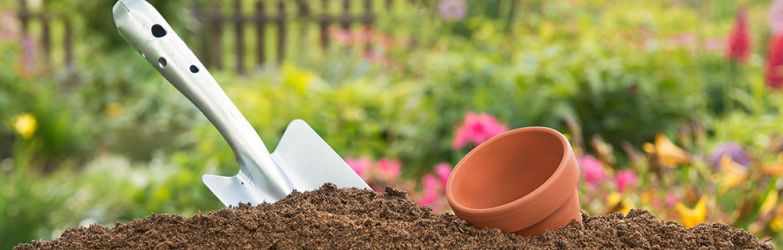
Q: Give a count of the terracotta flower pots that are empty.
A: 1